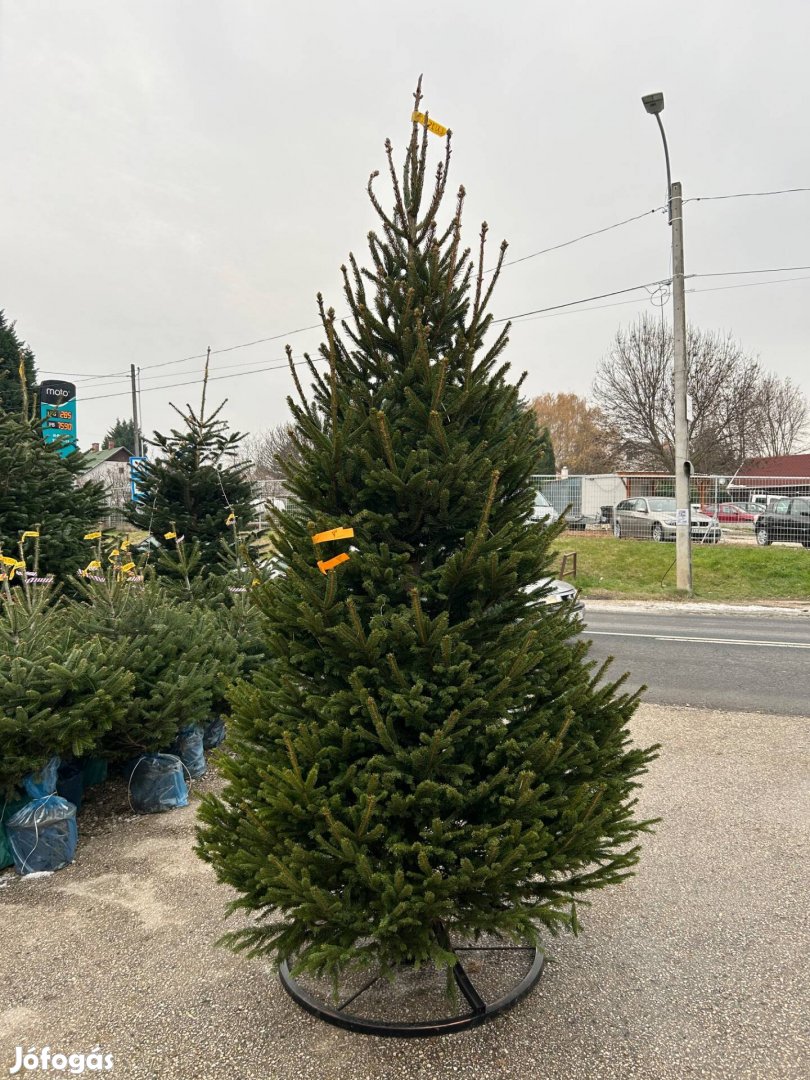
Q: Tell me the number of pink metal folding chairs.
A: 0